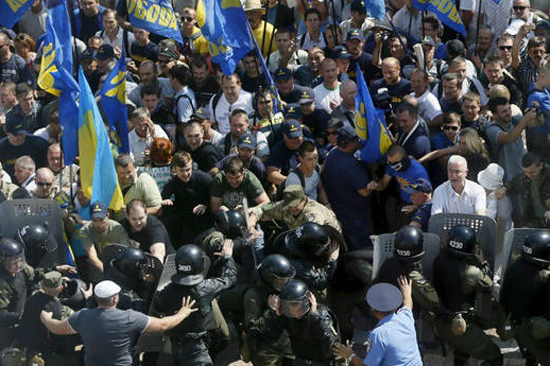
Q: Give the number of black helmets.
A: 11